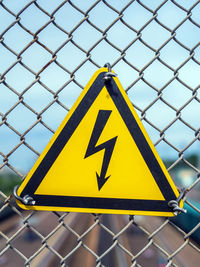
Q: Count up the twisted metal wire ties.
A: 3